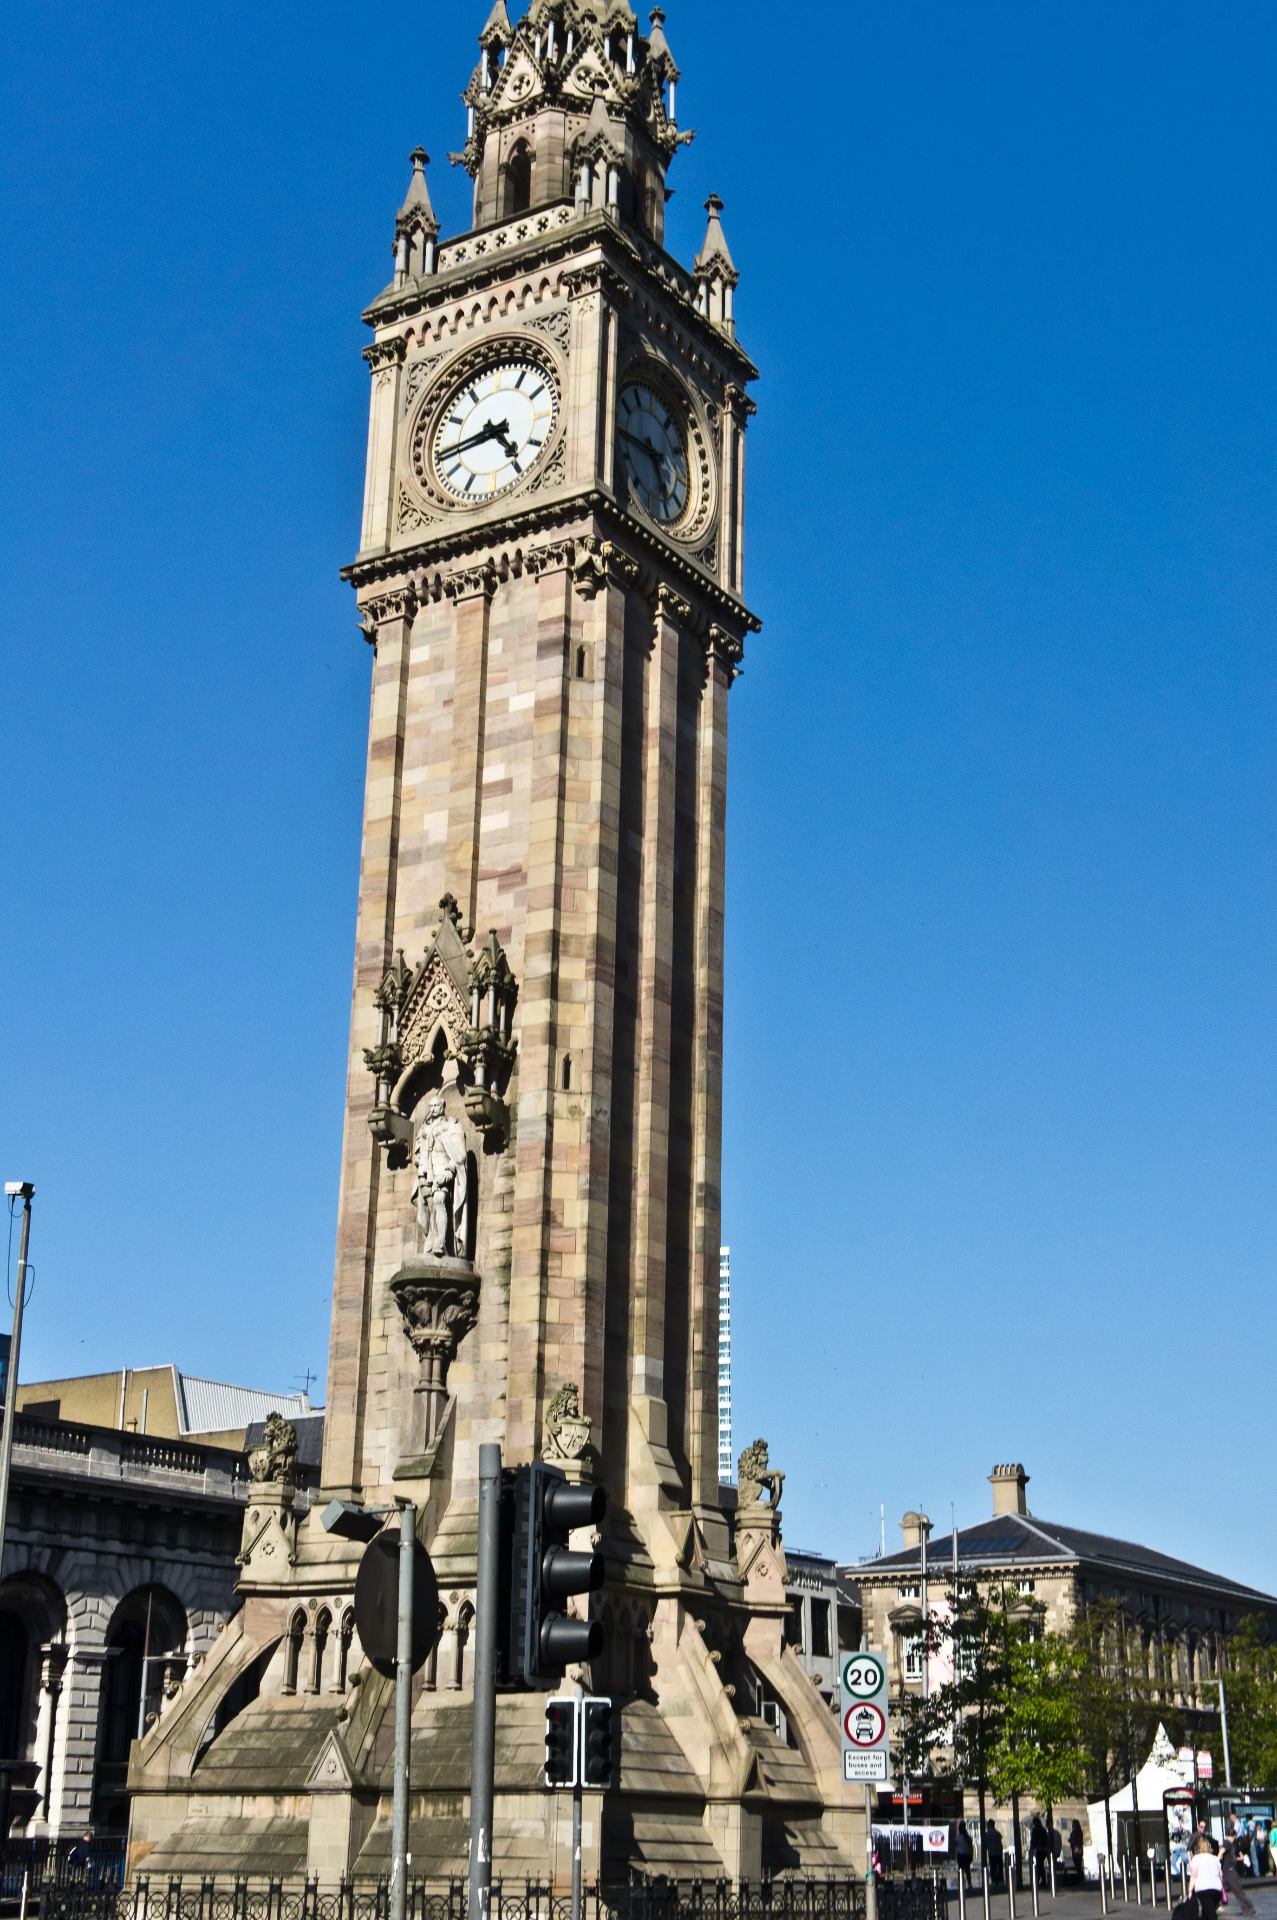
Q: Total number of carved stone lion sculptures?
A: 3